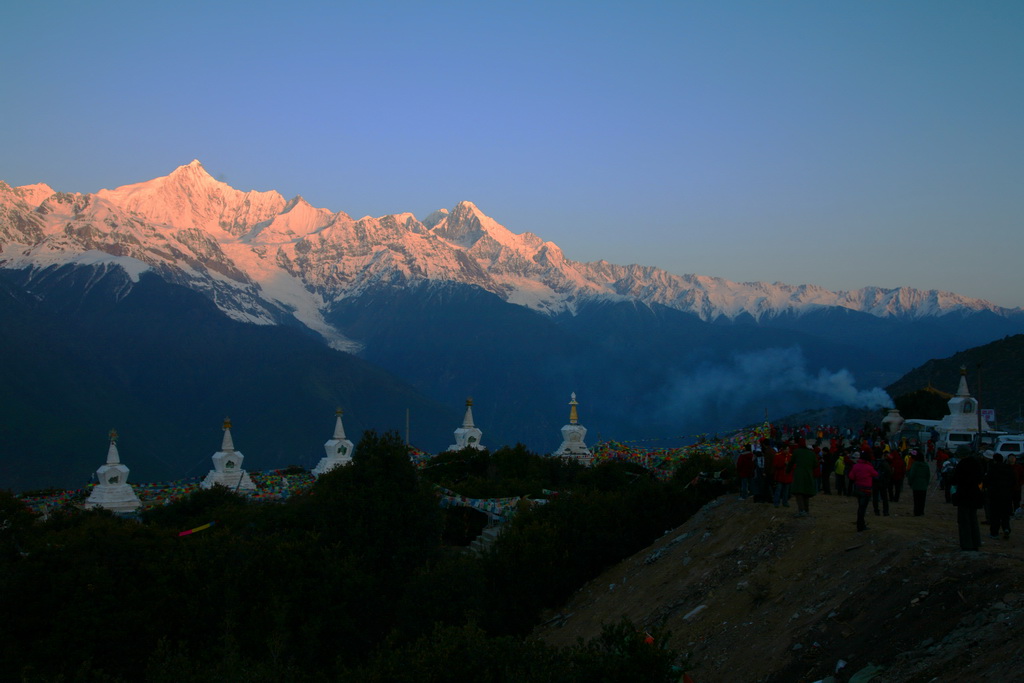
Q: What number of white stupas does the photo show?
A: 6